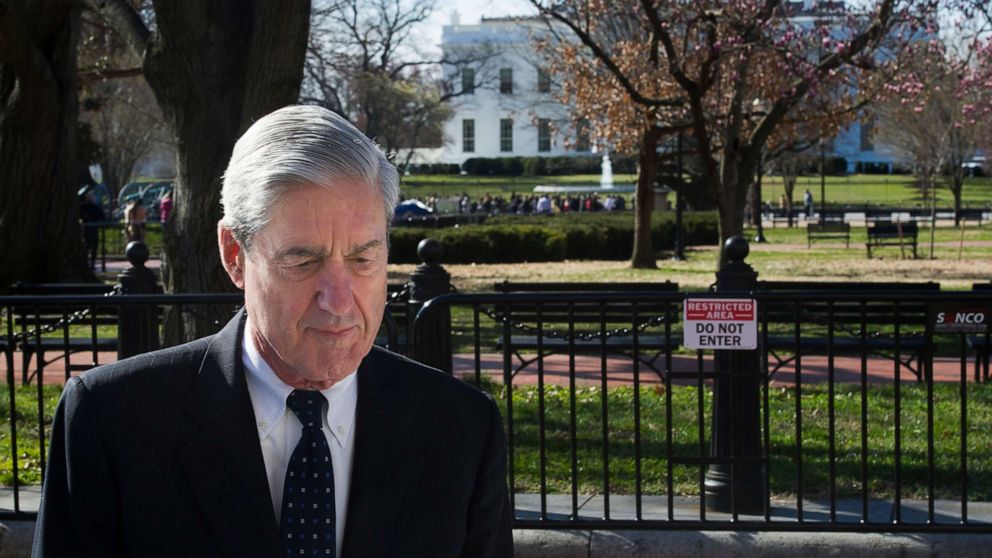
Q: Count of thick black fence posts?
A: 3